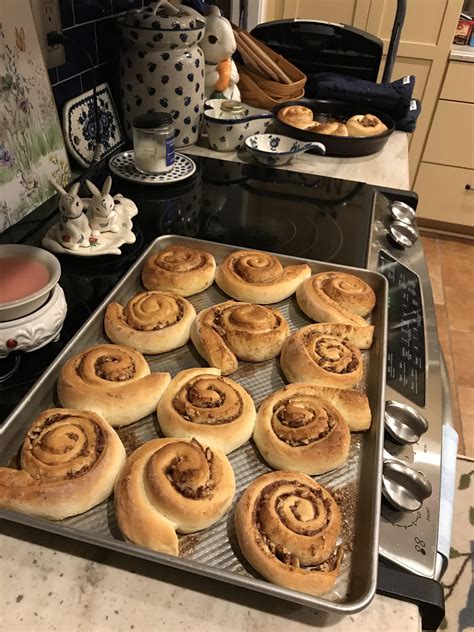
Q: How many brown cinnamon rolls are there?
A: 15